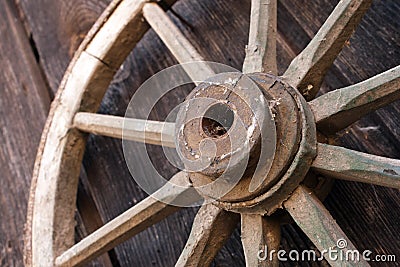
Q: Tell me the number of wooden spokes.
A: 10